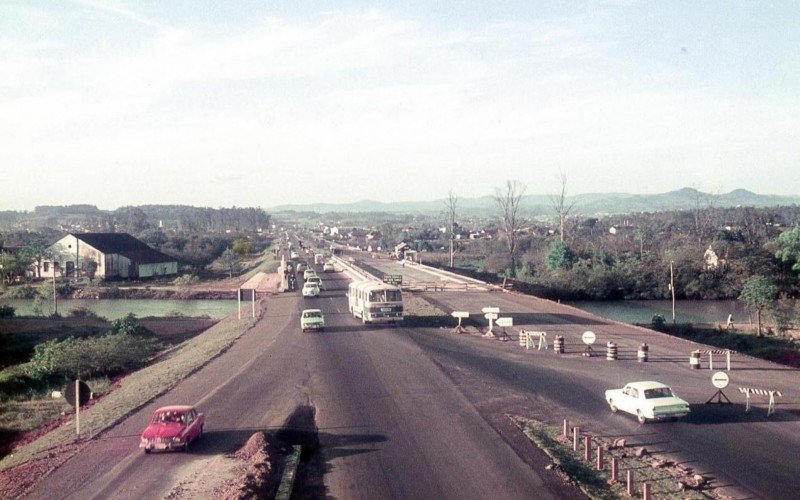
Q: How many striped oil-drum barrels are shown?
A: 5